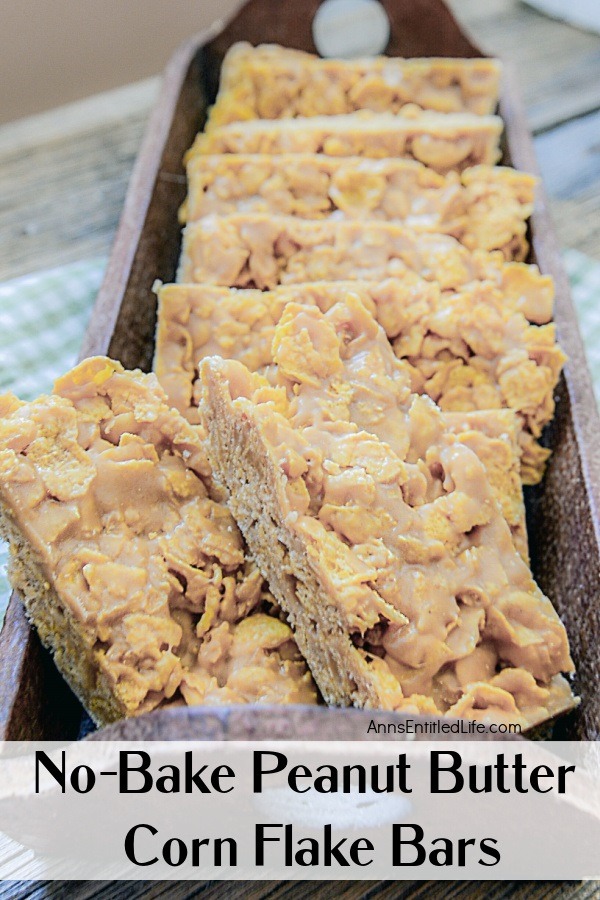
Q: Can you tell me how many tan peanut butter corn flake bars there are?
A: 8